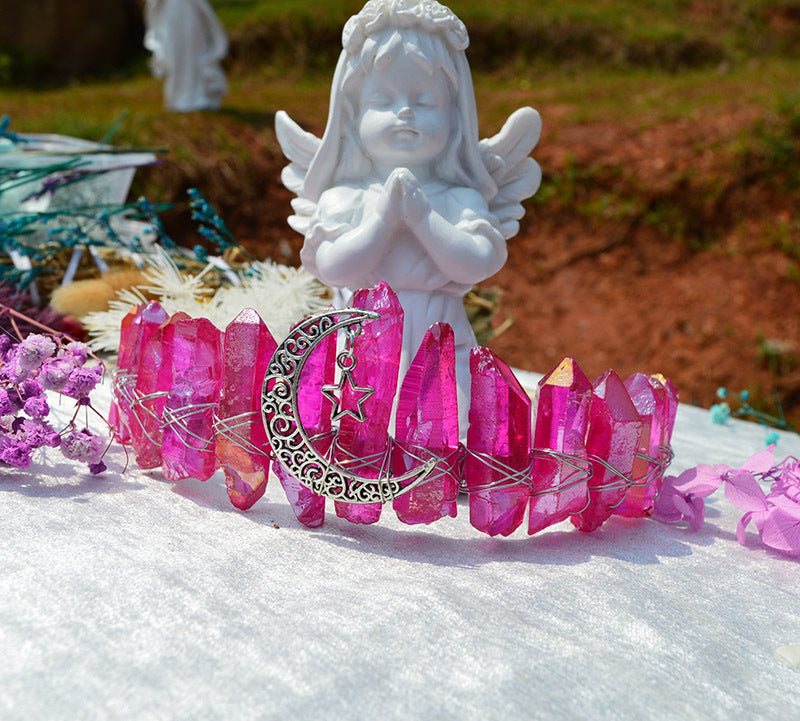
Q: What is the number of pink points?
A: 13